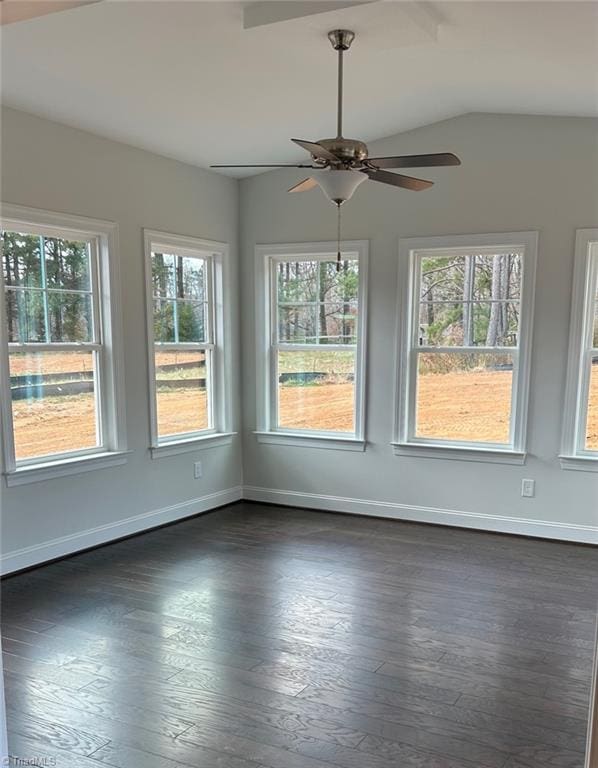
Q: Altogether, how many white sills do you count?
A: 5